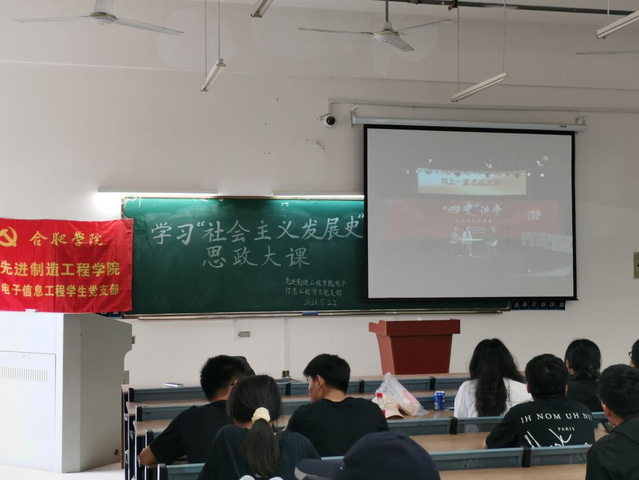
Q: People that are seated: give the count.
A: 9